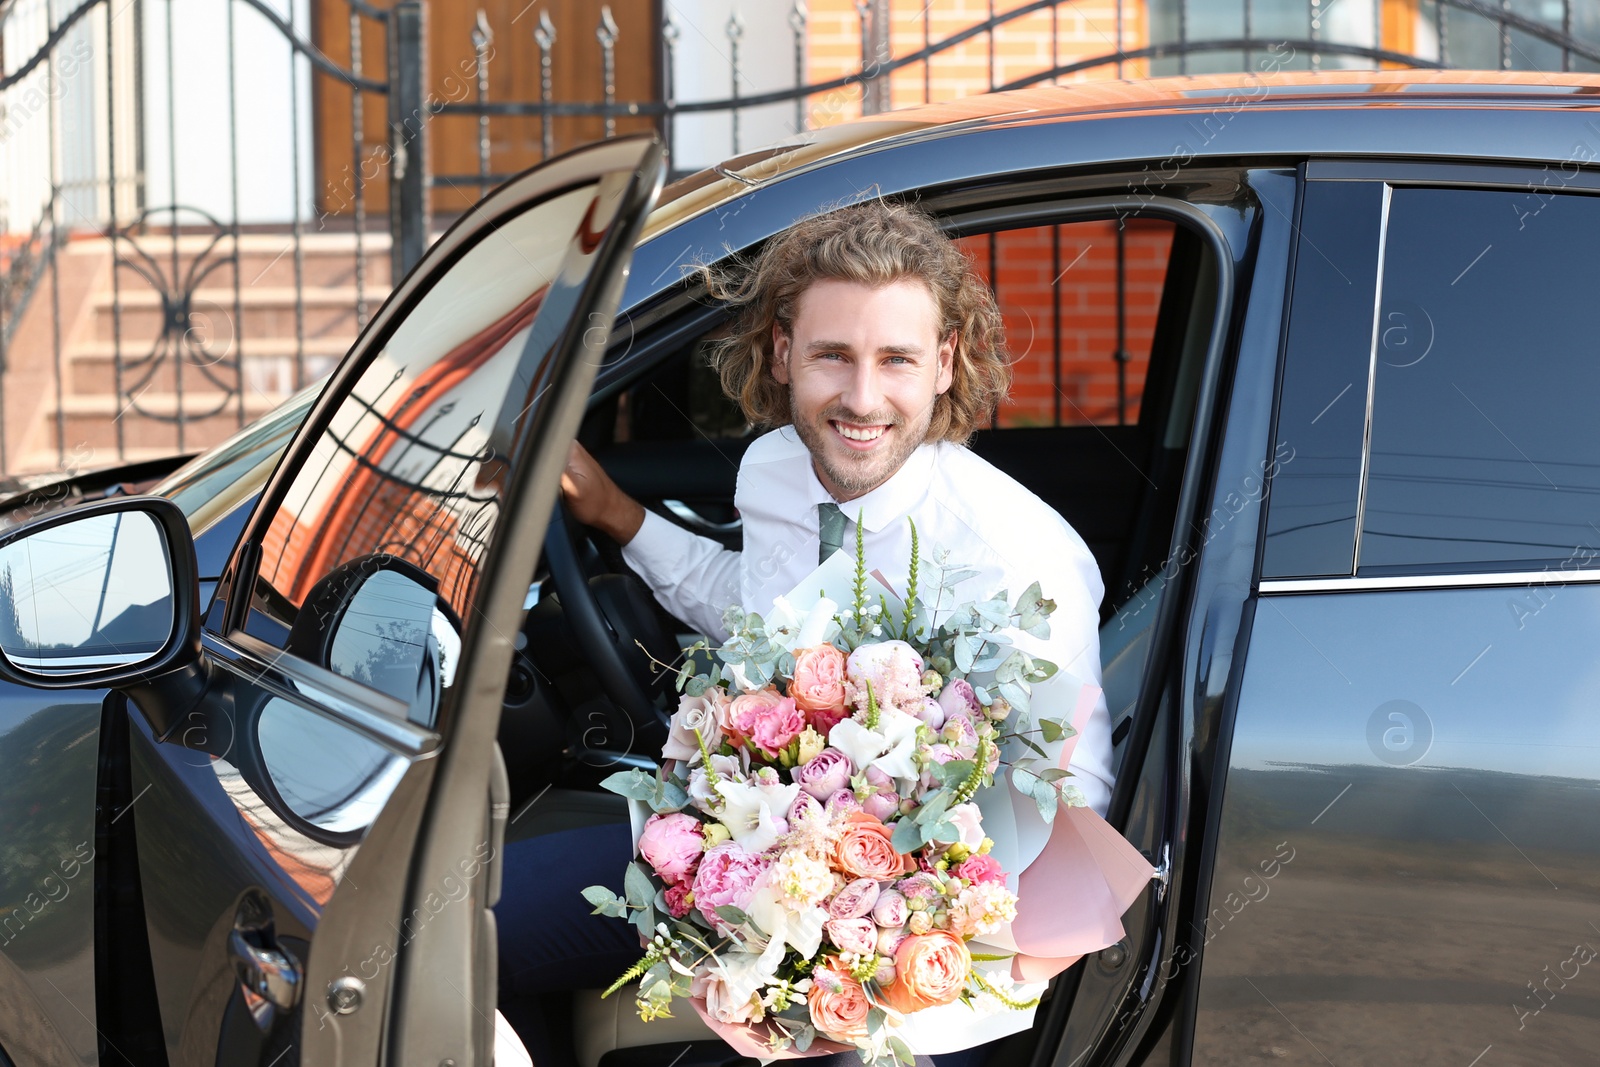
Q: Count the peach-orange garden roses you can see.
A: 5